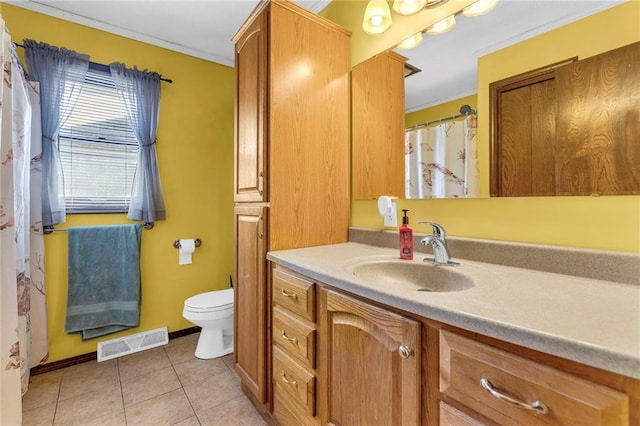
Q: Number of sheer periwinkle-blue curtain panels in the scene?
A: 2